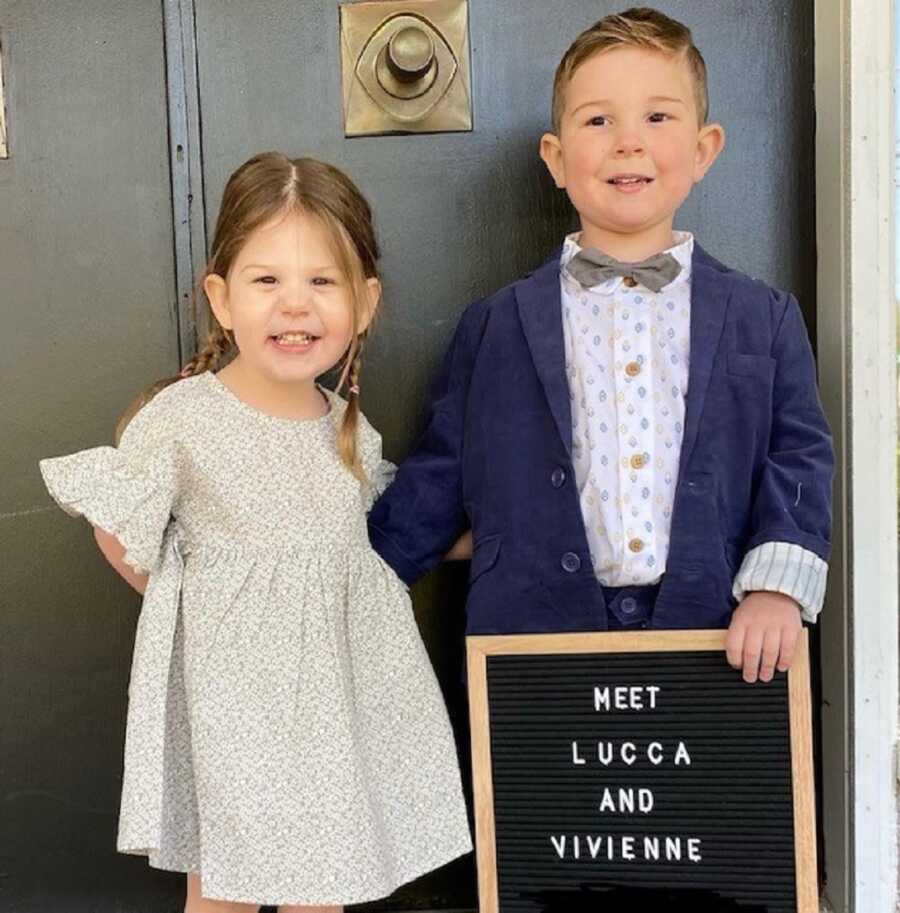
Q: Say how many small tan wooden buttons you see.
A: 4